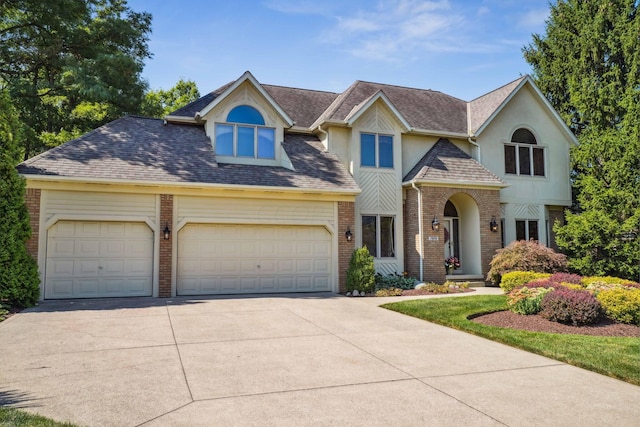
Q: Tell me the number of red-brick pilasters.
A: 3